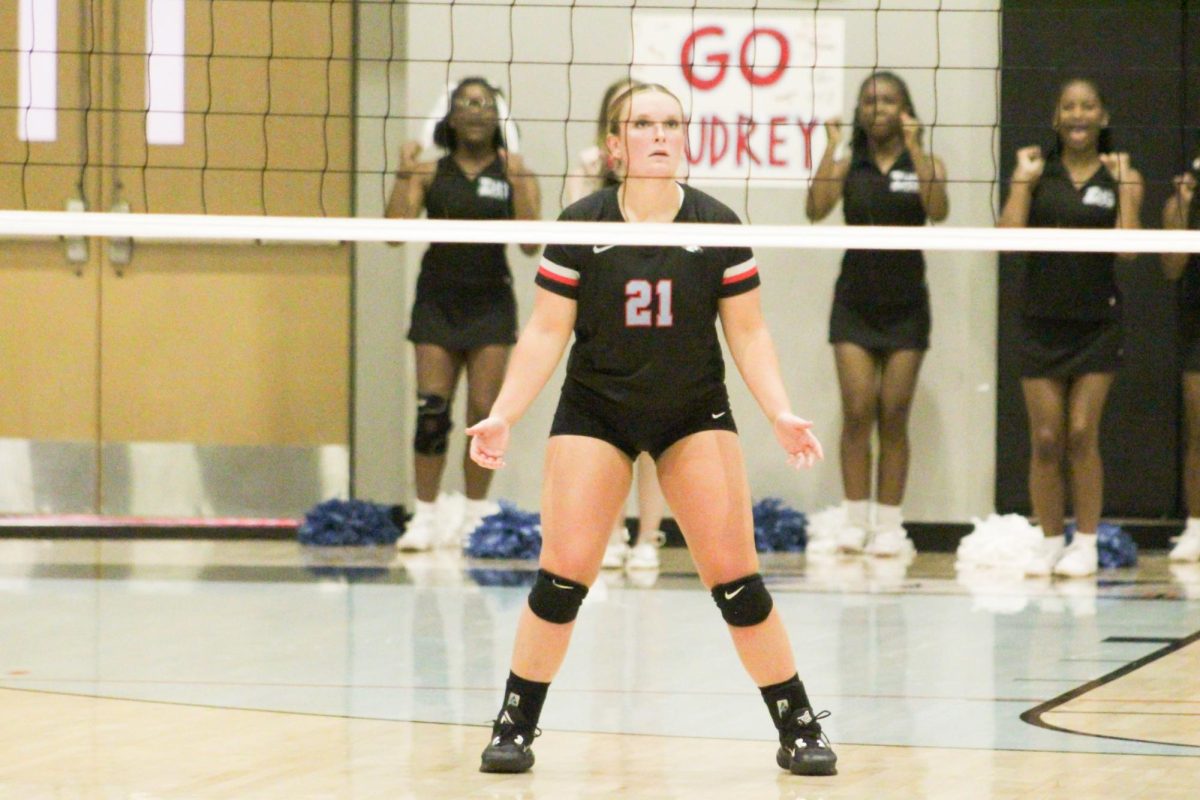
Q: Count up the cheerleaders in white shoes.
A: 5